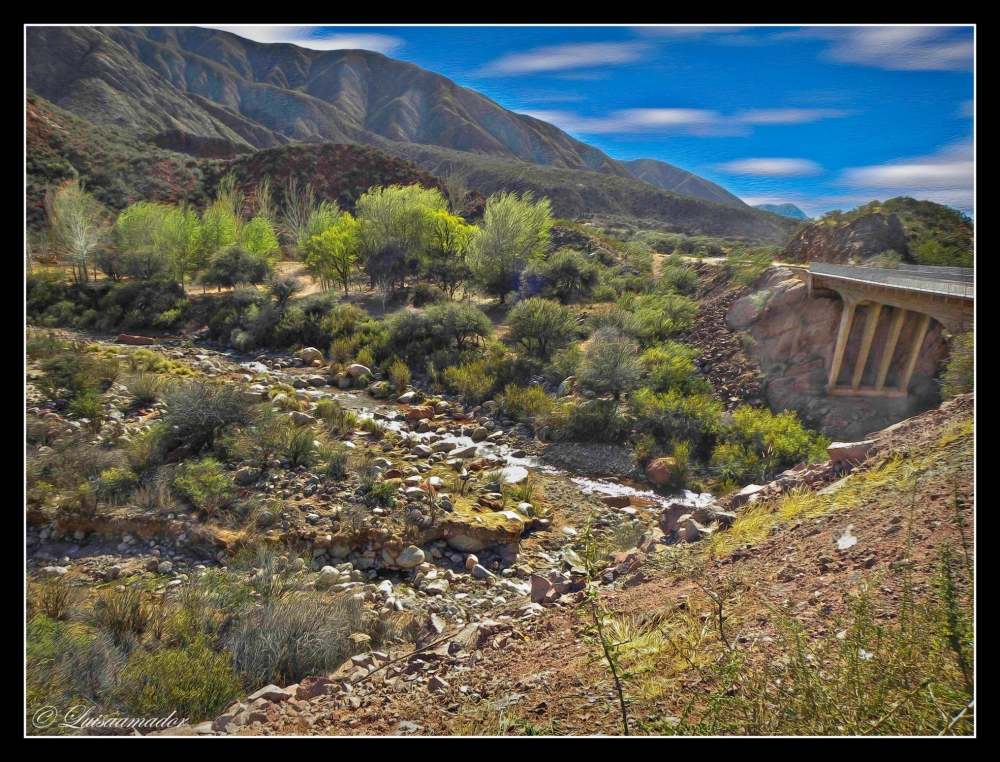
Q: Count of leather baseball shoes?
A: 0